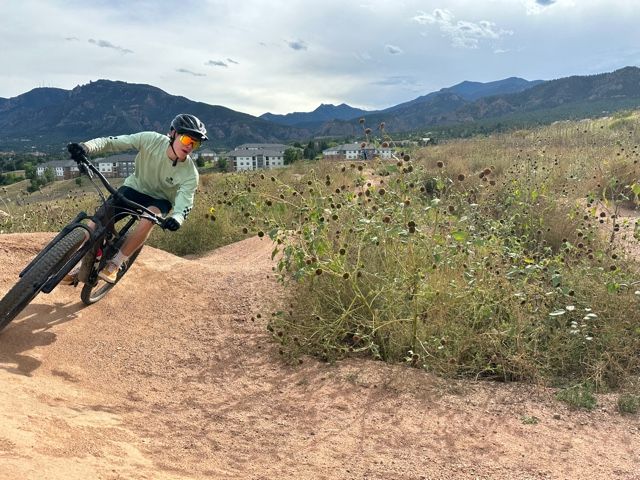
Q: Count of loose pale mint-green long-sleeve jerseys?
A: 1